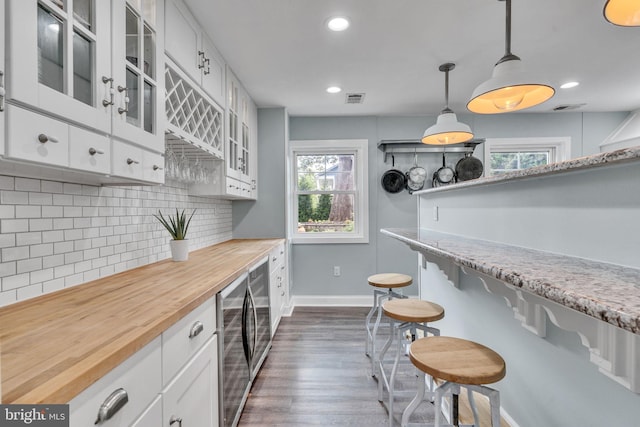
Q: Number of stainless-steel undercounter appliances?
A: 2